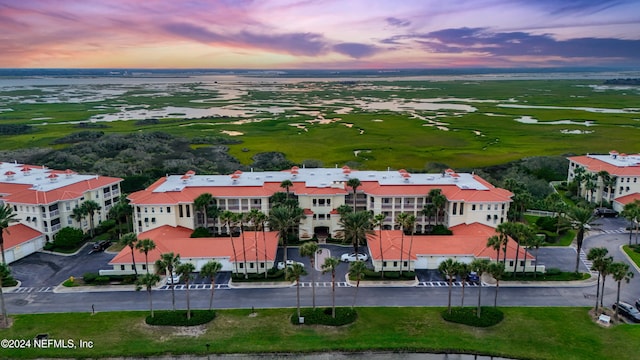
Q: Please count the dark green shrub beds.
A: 3